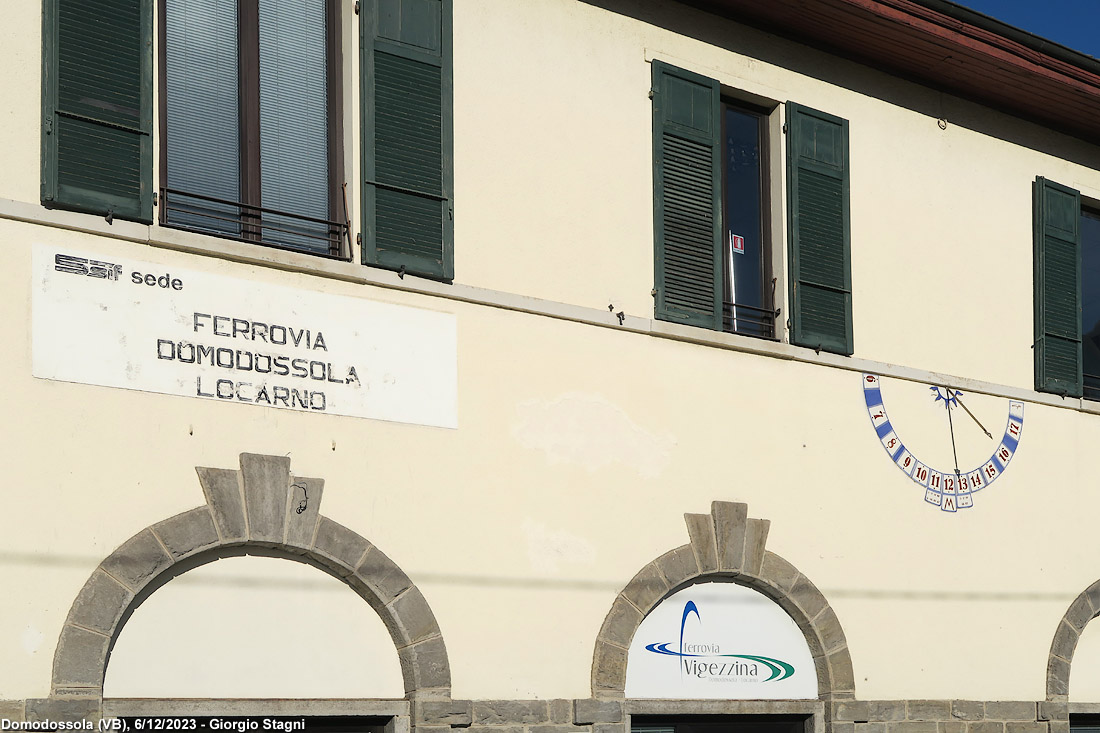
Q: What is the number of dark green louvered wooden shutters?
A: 5